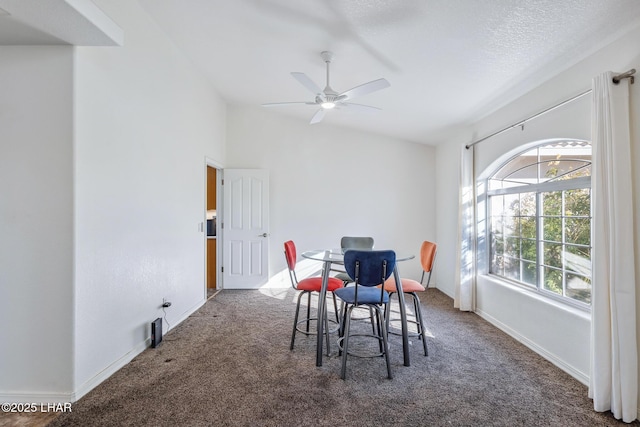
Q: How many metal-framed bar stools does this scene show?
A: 4